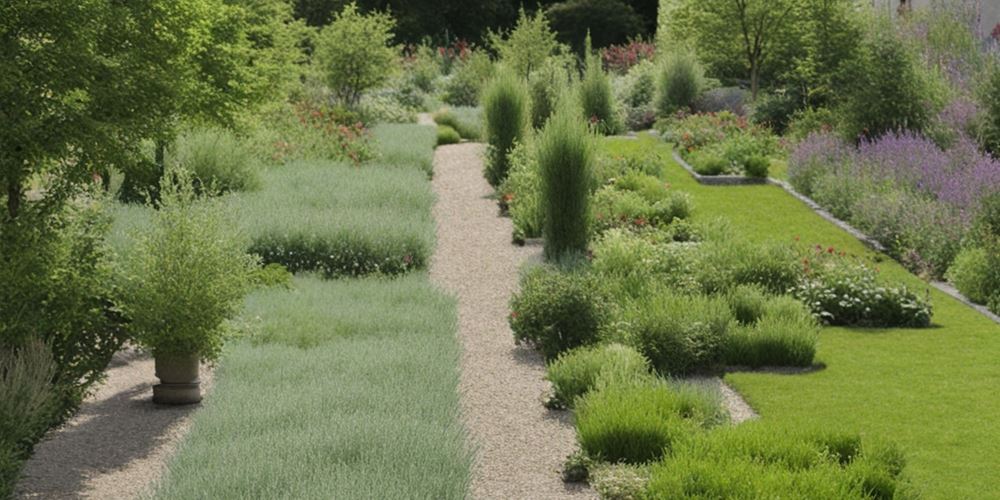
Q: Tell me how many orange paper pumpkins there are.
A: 0